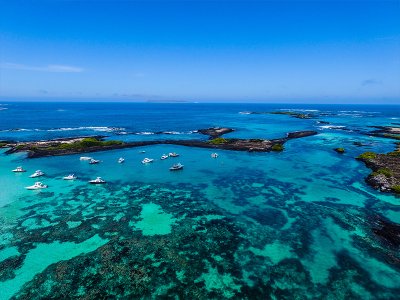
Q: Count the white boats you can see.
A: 13